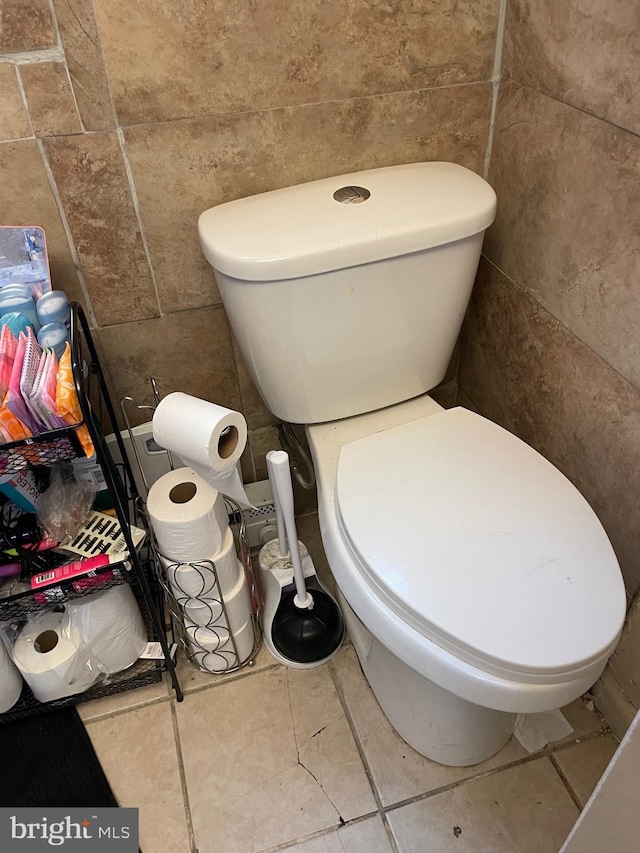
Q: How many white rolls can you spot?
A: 8